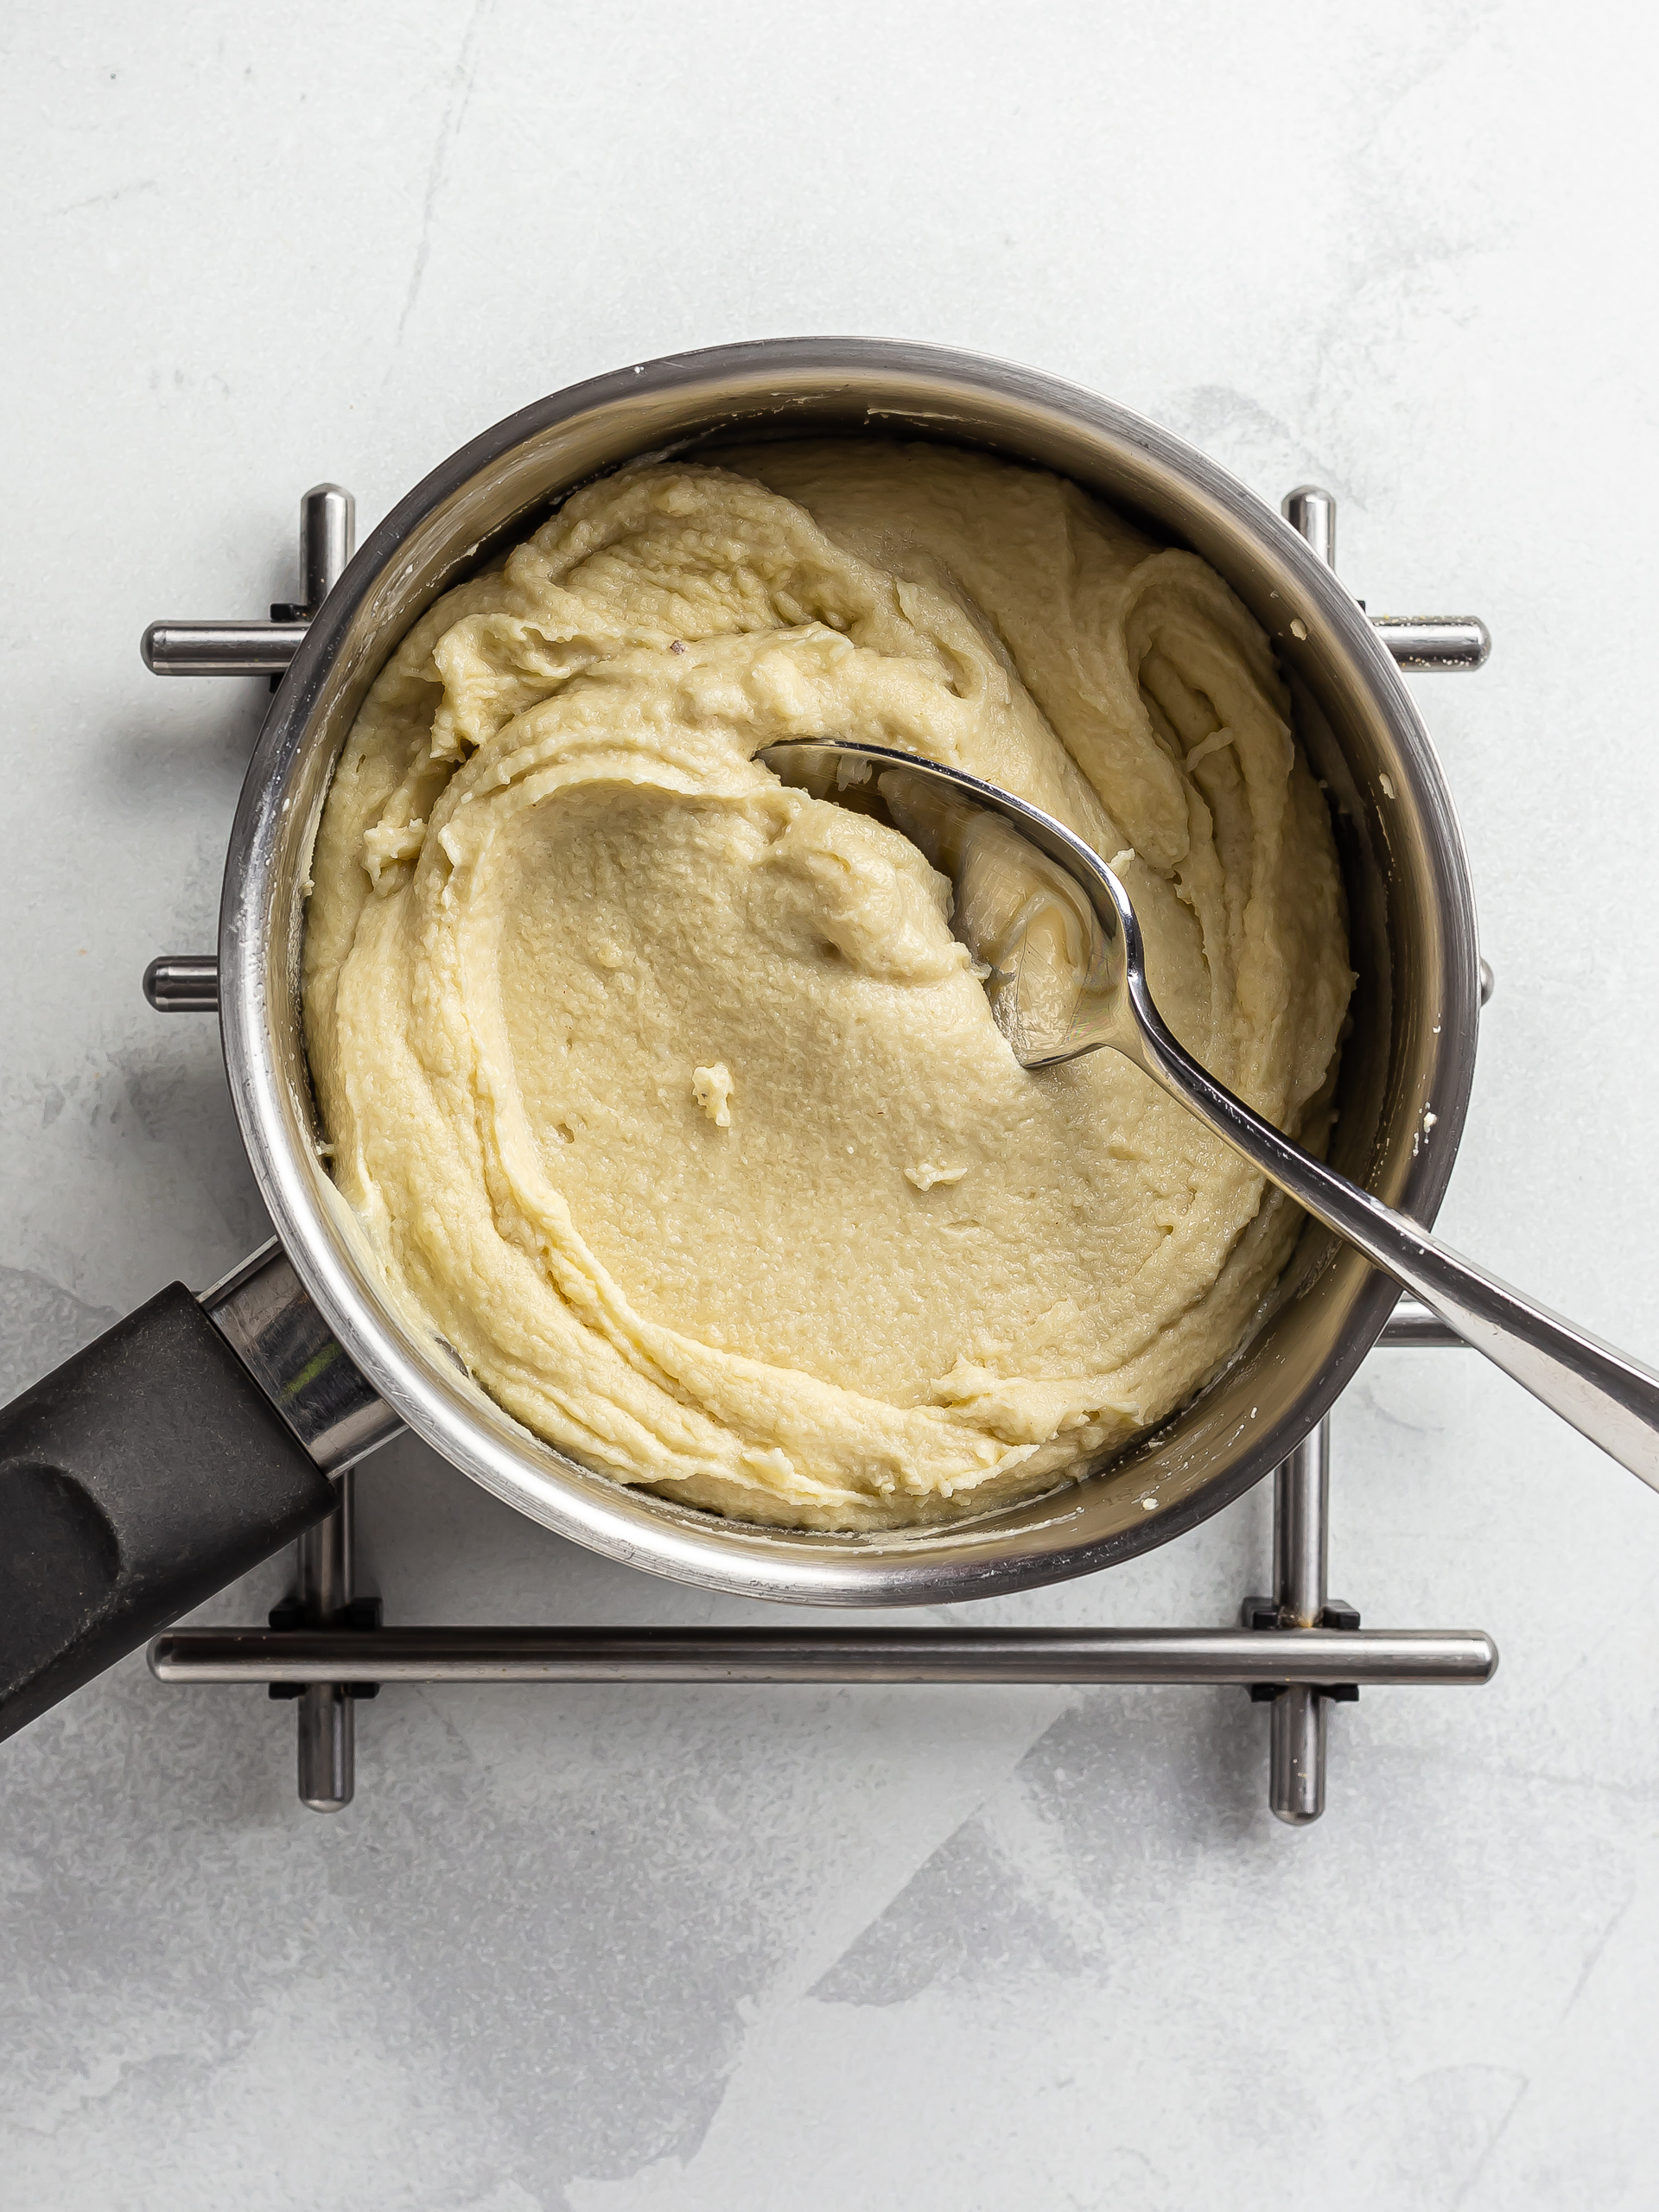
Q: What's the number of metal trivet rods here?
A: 6